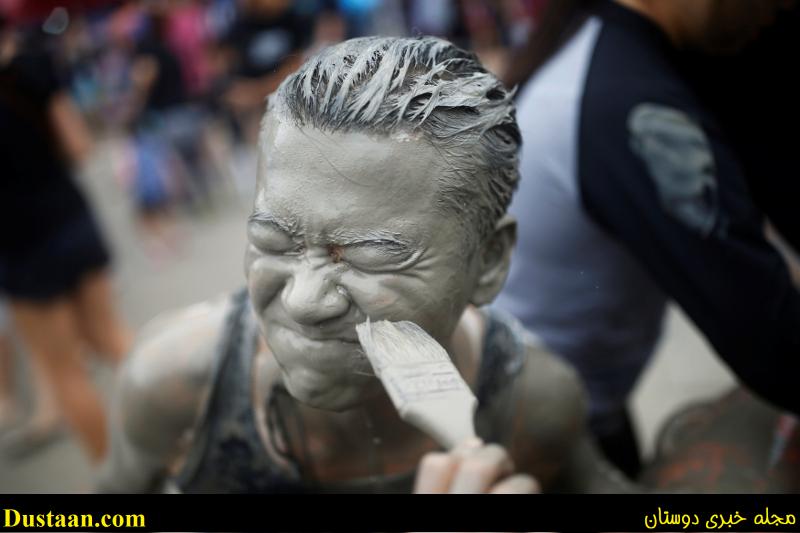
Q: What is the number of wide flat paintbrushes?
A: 1